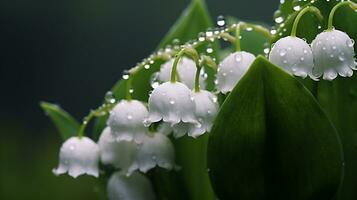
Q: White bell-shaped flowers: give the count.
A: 11